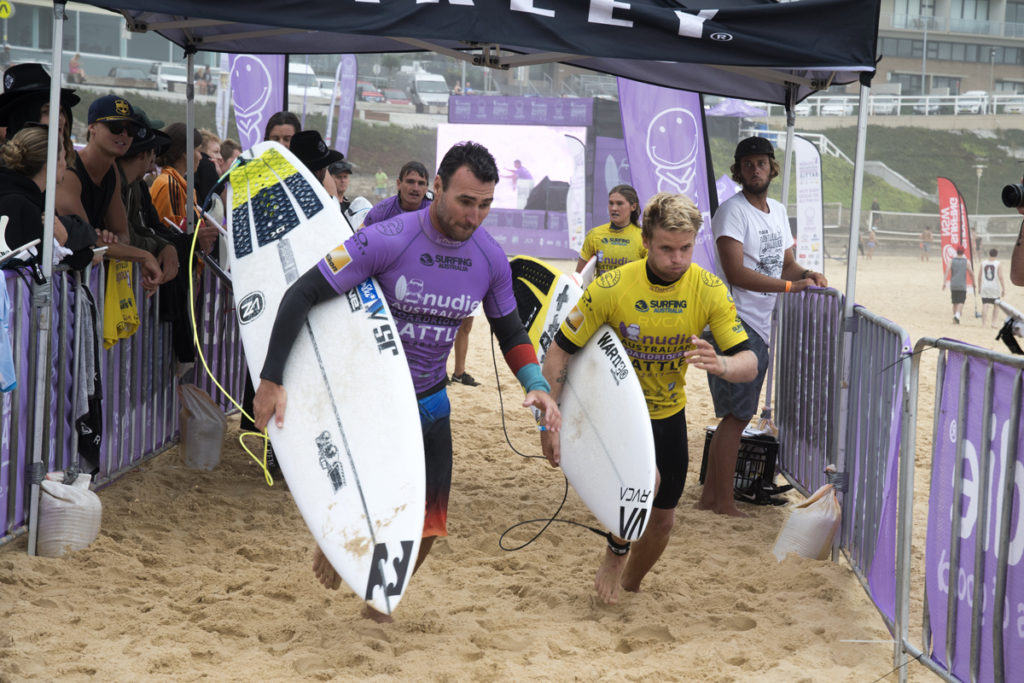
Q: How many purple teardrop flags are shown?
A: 3